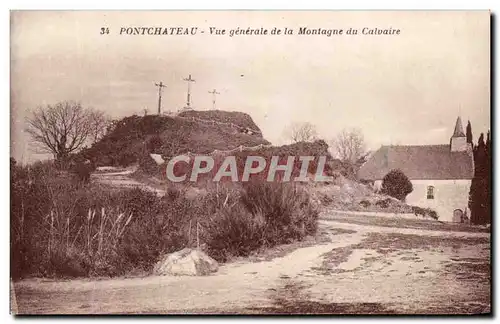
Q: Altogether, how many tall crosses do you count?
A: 3